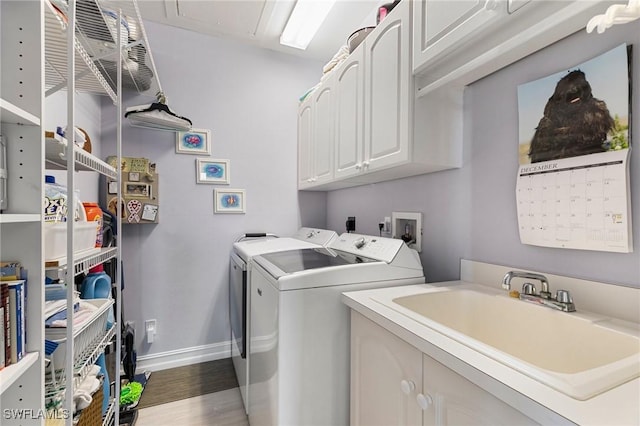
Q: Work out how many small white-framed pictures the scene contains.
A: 3